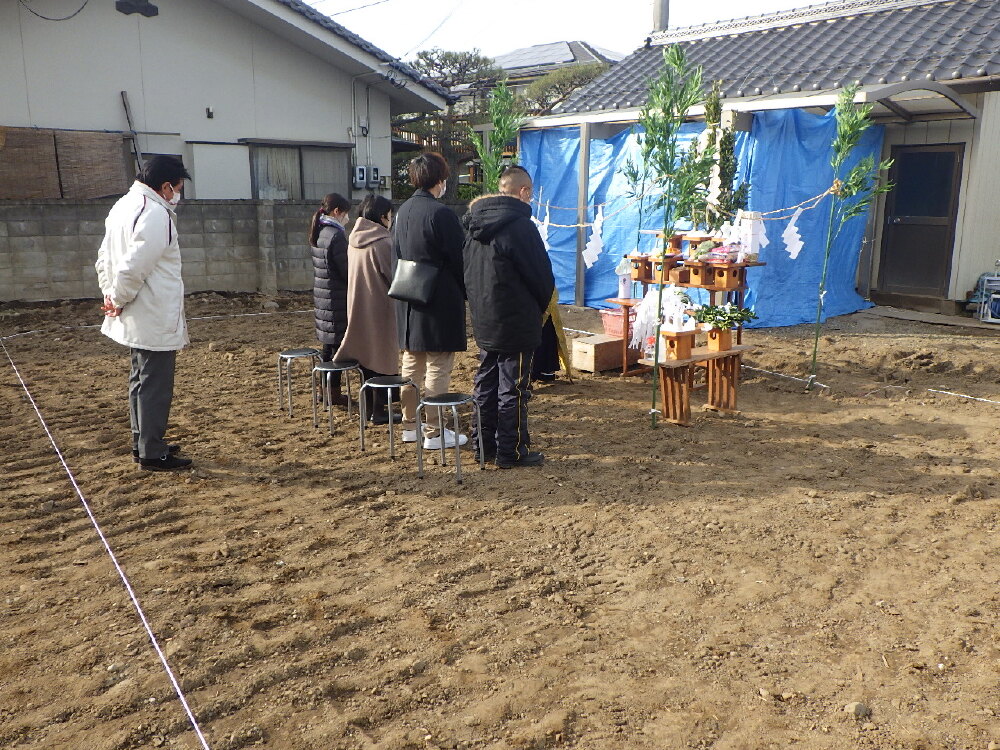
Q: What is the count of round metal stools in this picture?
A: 4